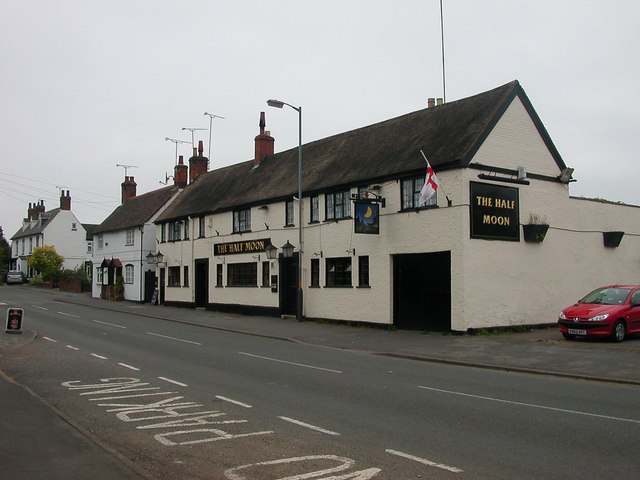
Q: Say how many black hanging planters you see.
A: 2